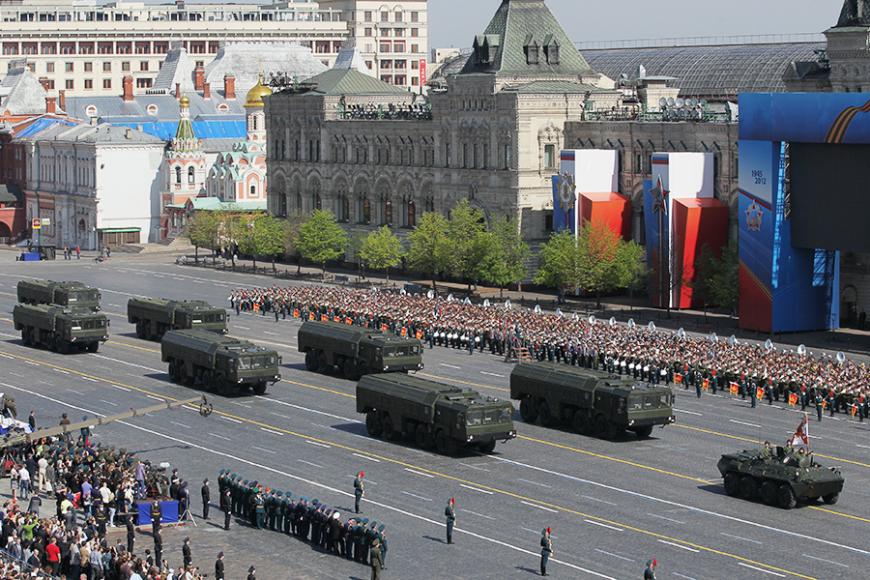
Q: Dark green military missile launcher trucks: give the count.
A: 7